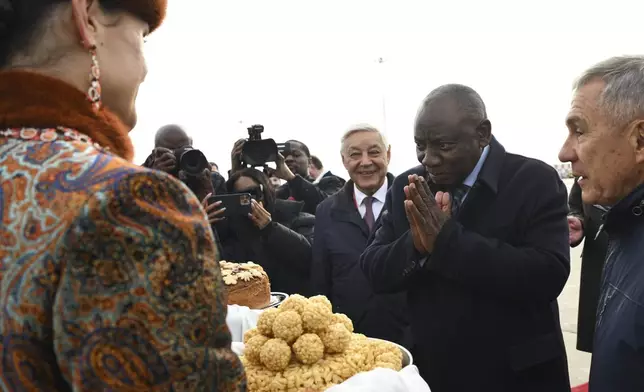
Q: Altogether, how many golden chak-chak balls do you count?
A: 11